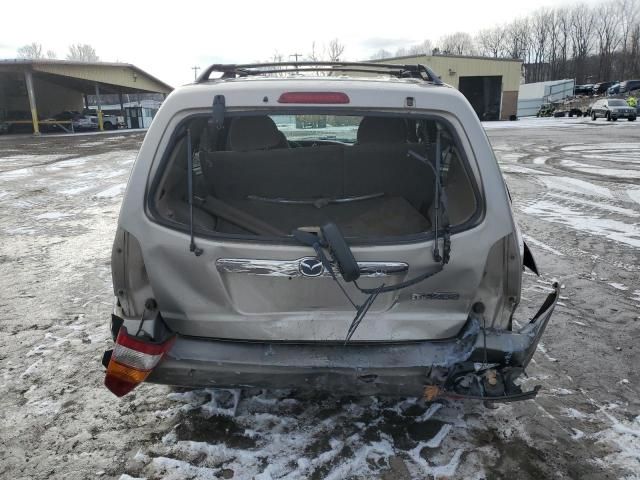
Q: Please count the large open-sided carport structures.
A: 1